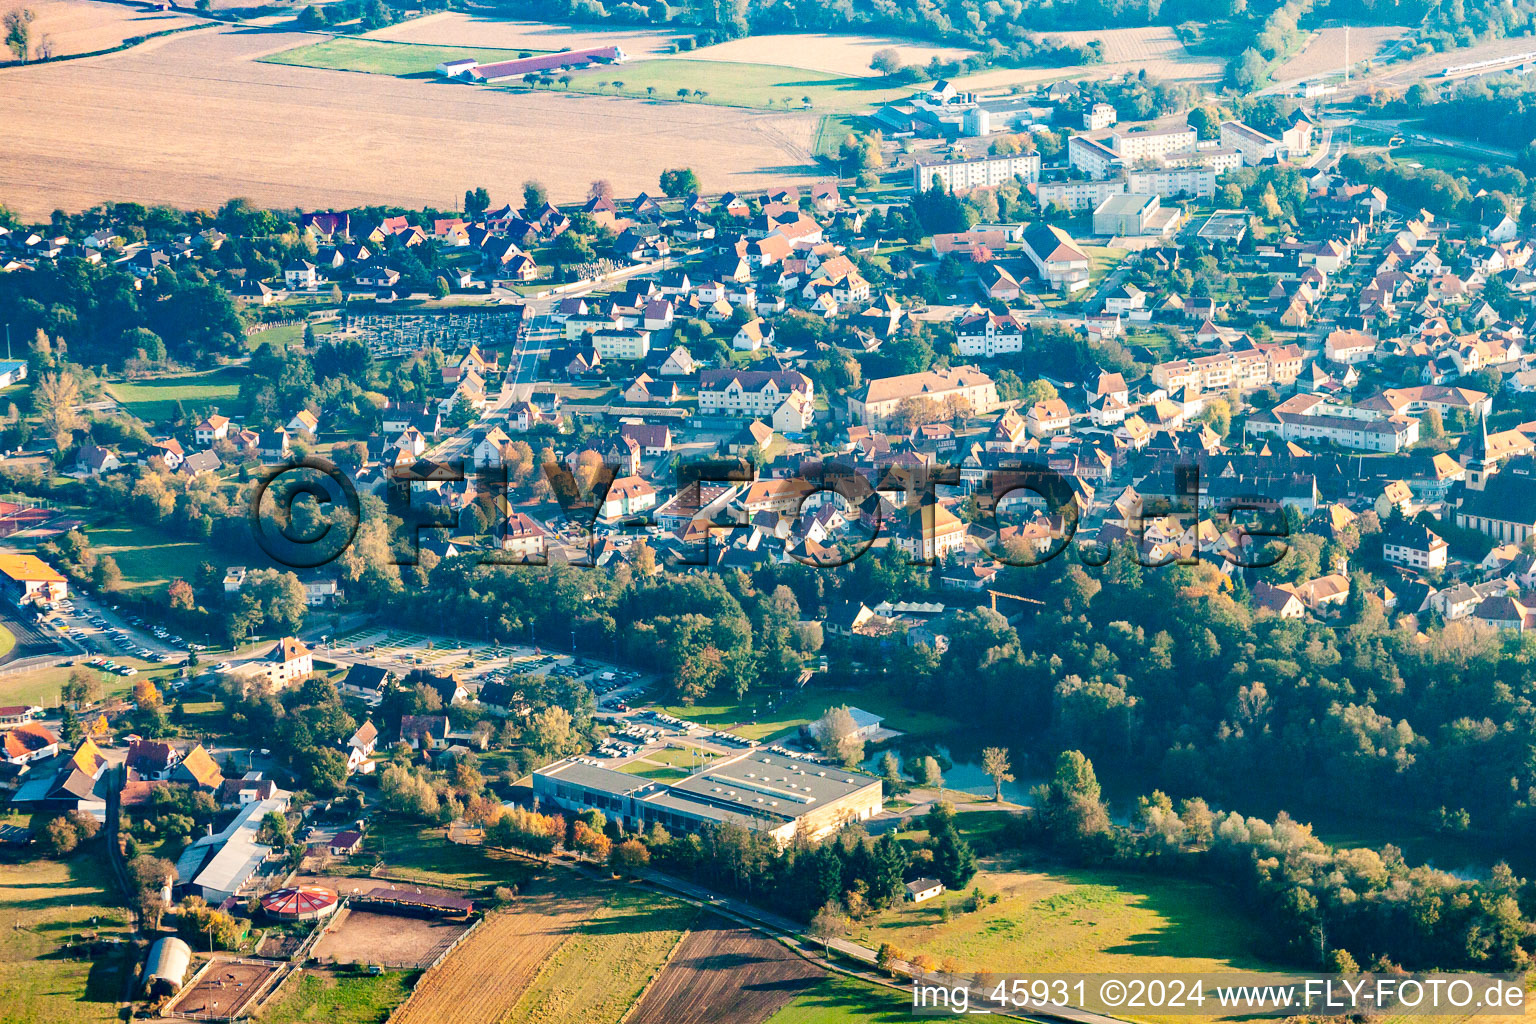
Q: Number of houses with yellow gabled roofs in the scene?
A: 2